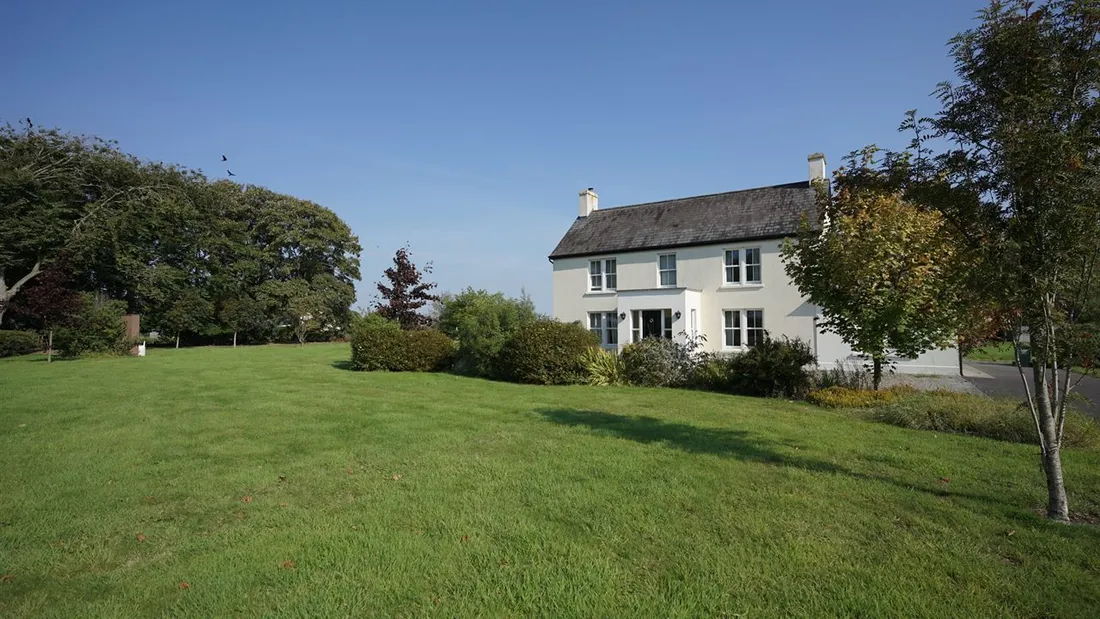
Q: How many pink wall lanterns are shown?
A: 0